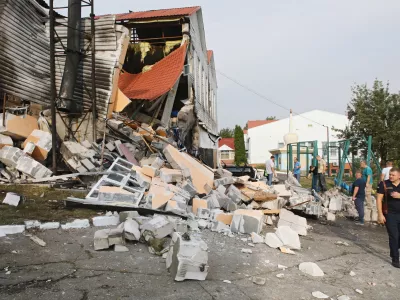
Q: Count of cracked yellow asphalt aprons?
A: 0